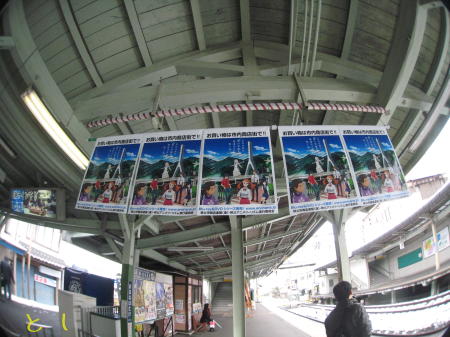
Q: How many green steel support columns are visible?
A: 3